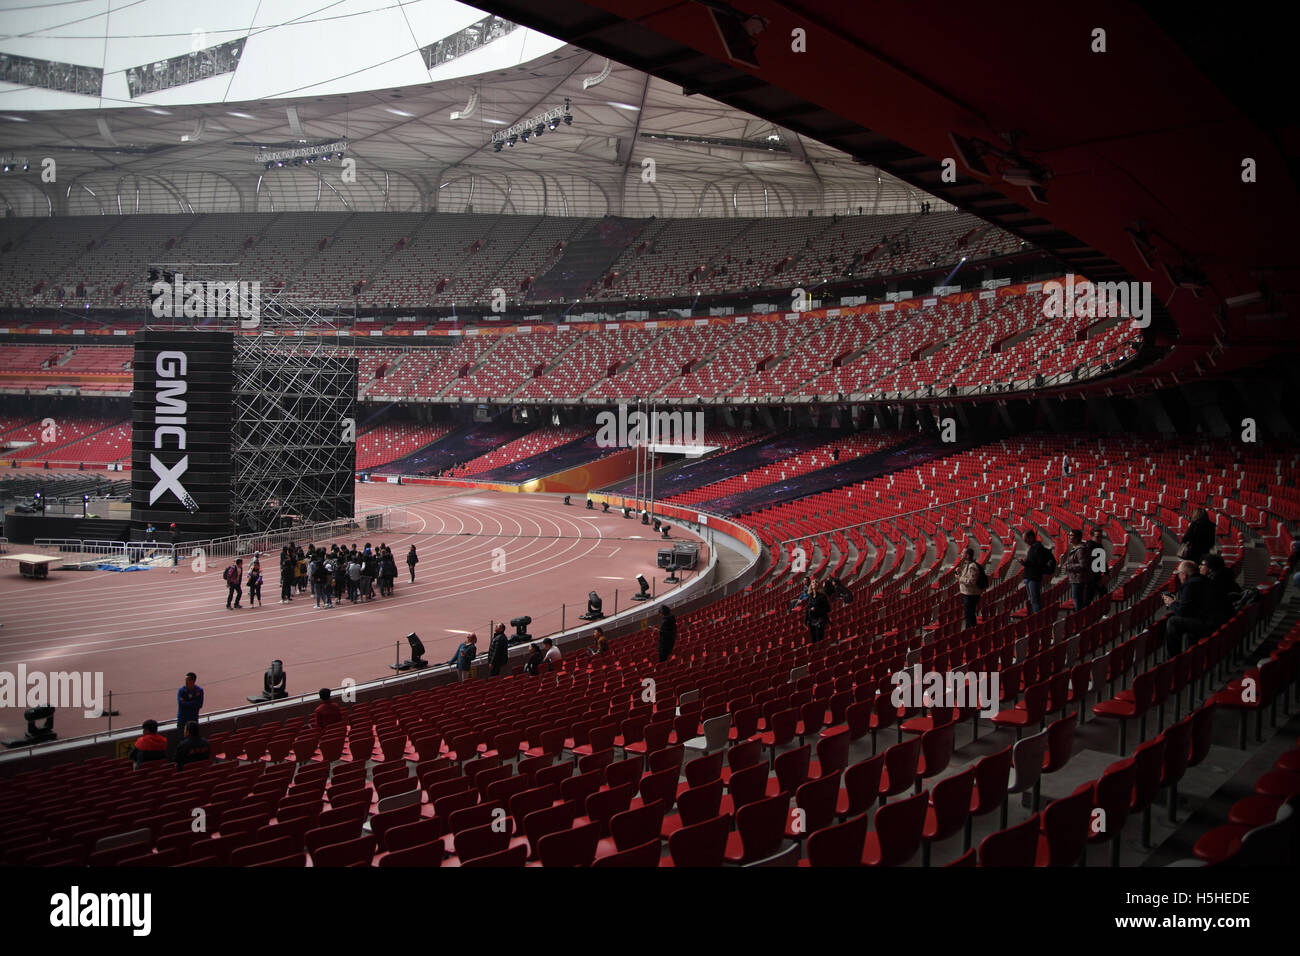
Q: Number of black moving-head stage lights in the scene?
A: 14